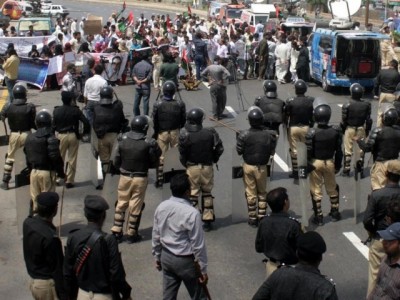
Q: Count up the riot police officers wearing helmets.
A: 12